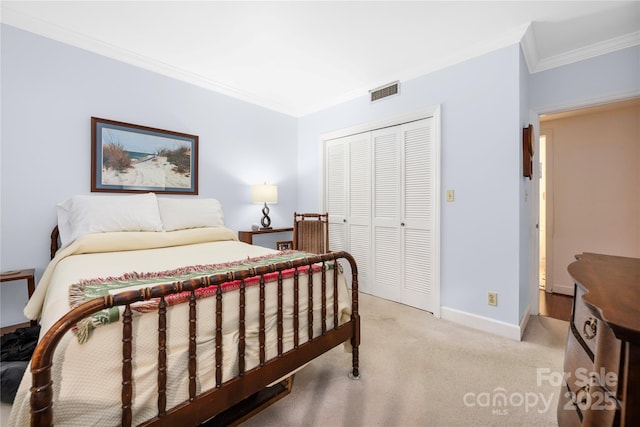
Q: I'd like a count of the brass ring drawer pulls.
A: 2